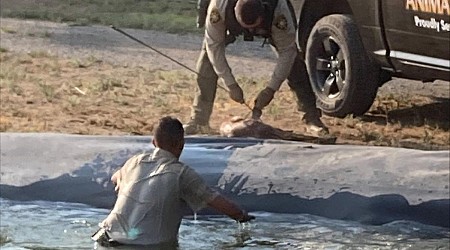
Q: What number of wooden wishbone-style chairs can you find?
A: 0